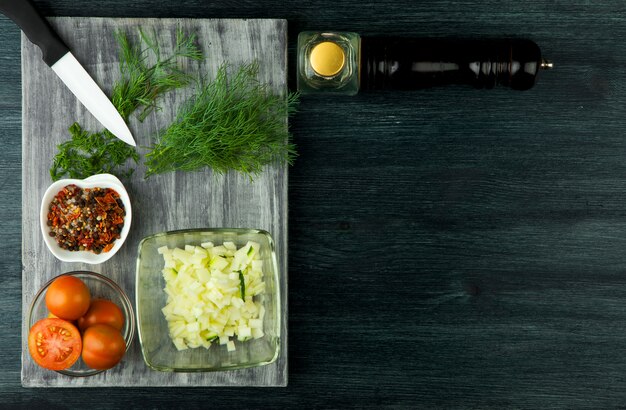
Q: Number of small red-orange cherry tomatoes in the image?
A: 4